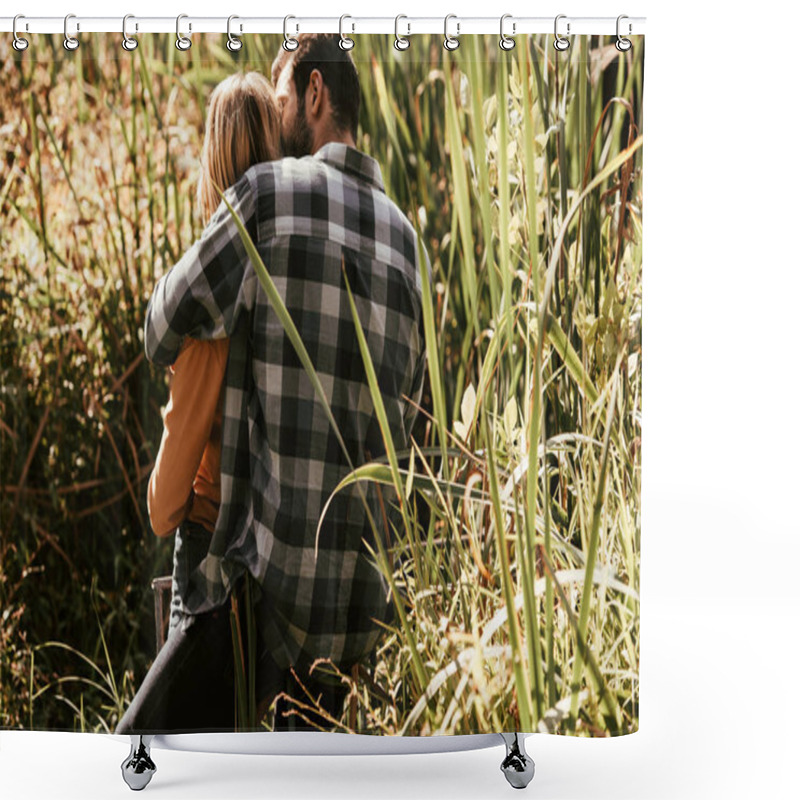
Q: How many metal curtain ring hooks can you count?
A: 12